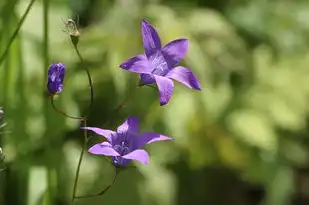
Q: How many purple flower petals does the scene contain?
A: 10